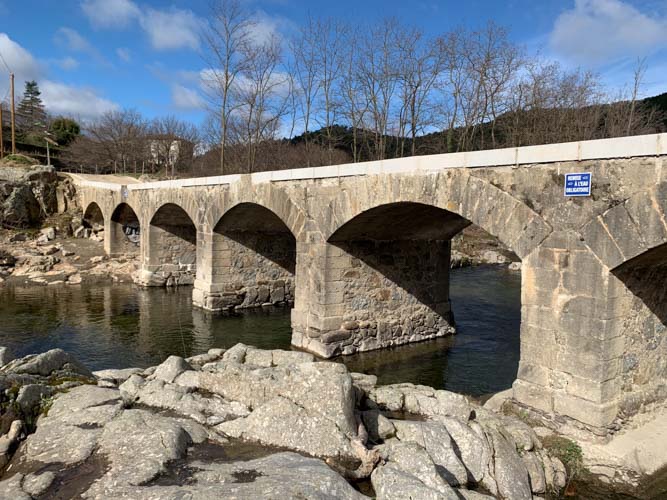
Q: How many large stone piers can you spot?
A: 5